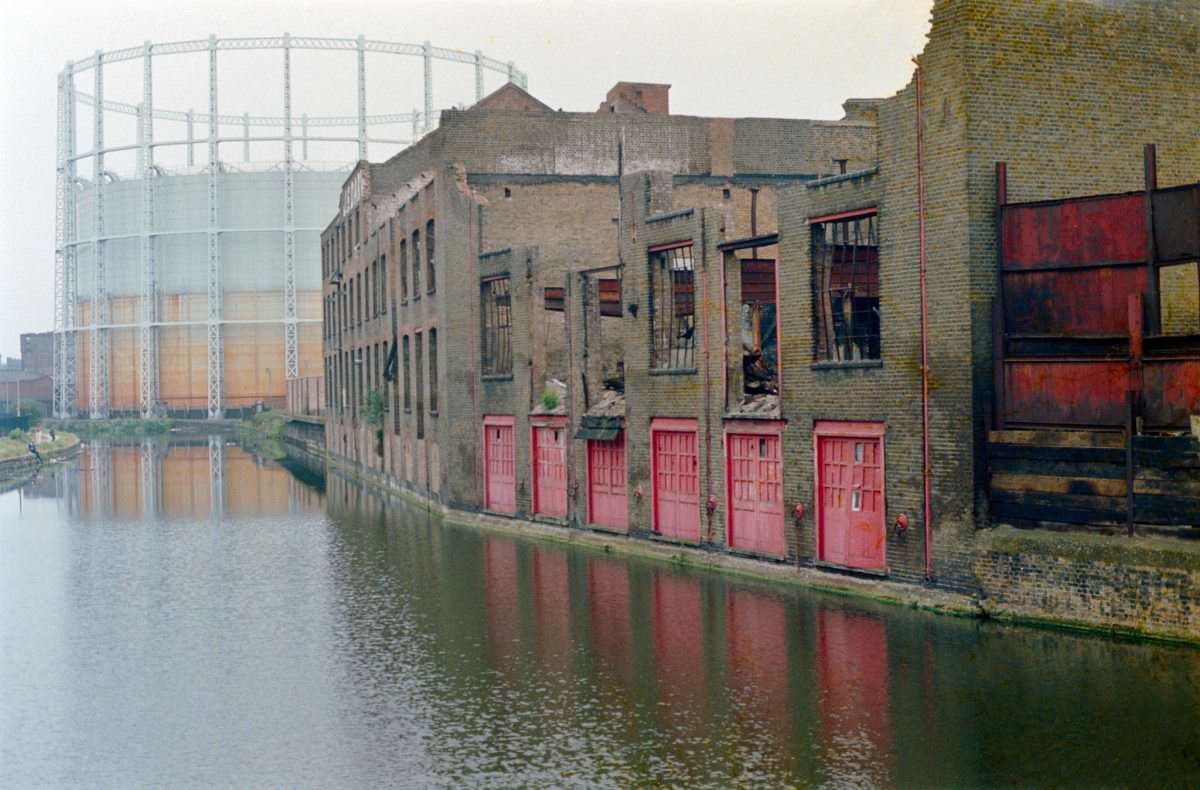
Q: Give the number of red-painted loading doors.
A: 6